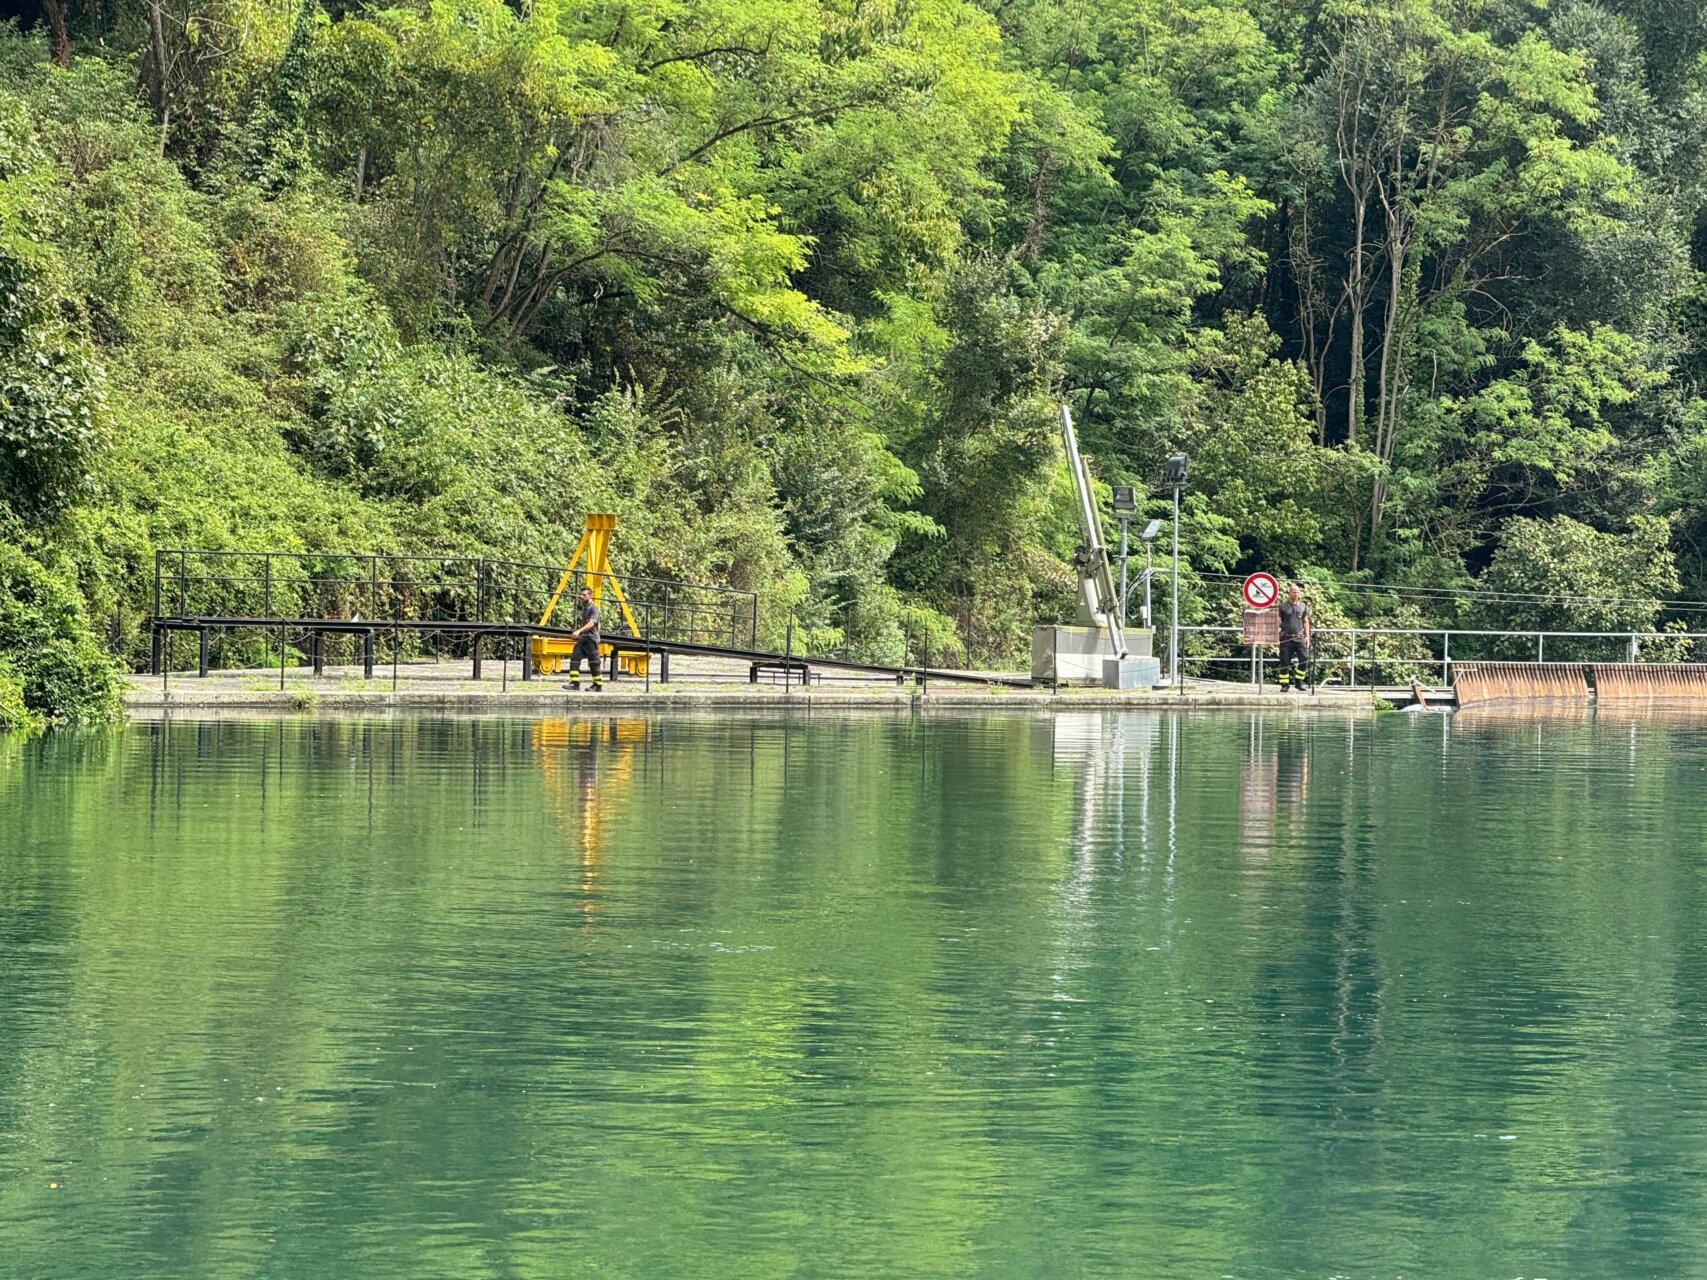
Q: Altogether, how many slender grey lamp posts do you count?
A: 3